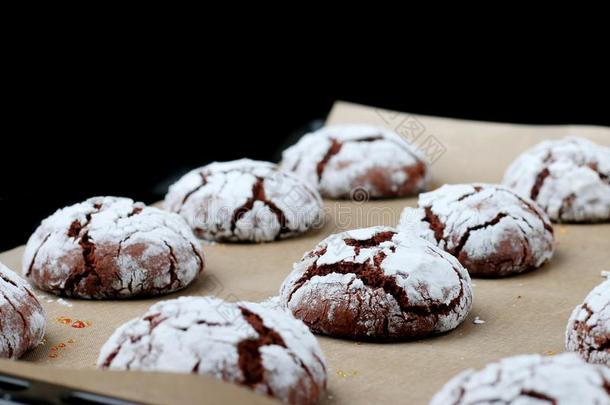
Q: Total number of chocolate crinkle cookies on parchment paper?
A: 10